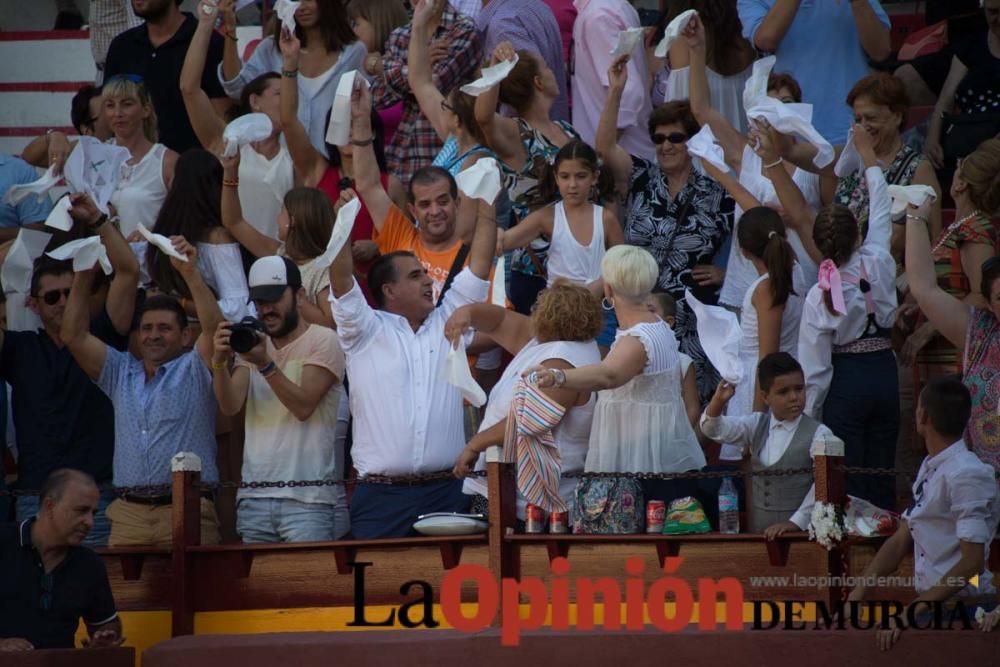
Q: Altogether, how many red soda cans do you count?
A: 3